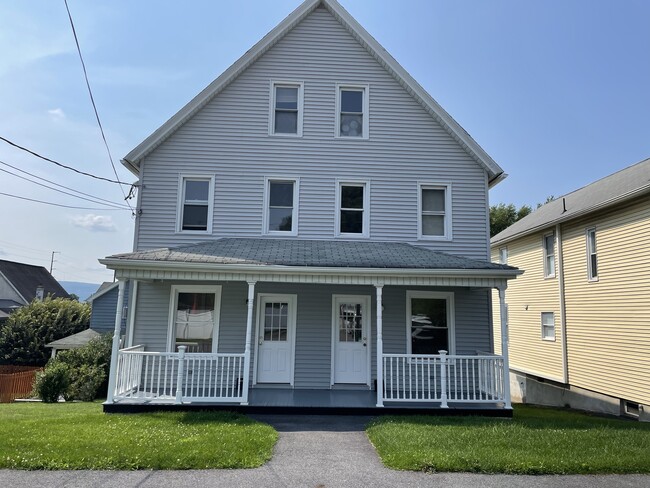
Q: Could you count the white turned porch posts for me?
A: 4